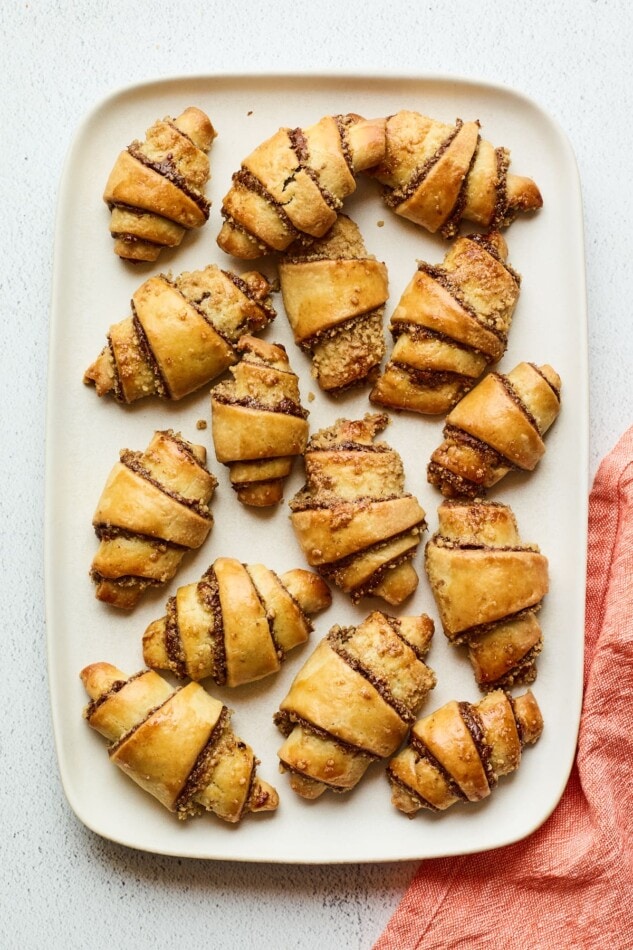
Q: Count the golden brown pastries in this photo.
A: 15